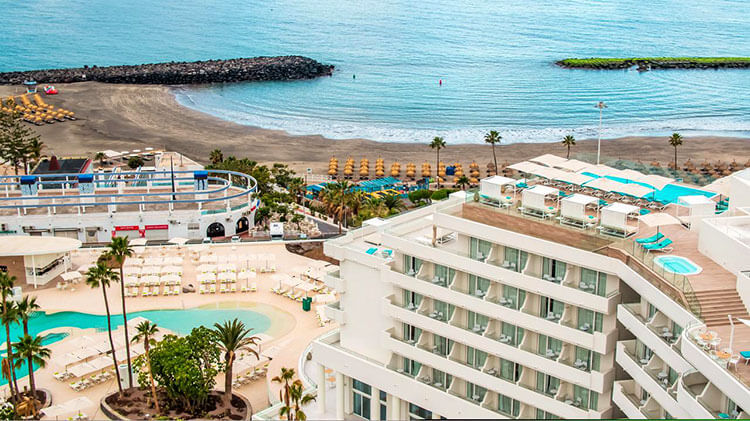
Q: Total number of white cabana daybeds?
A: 5